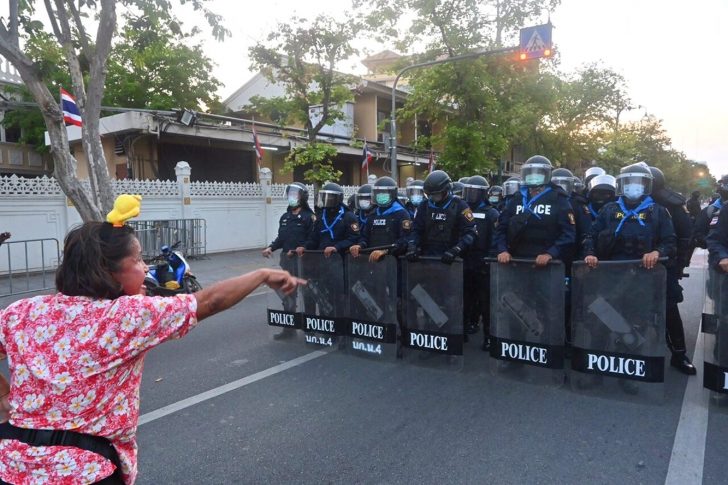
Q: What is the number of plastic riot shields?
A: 7